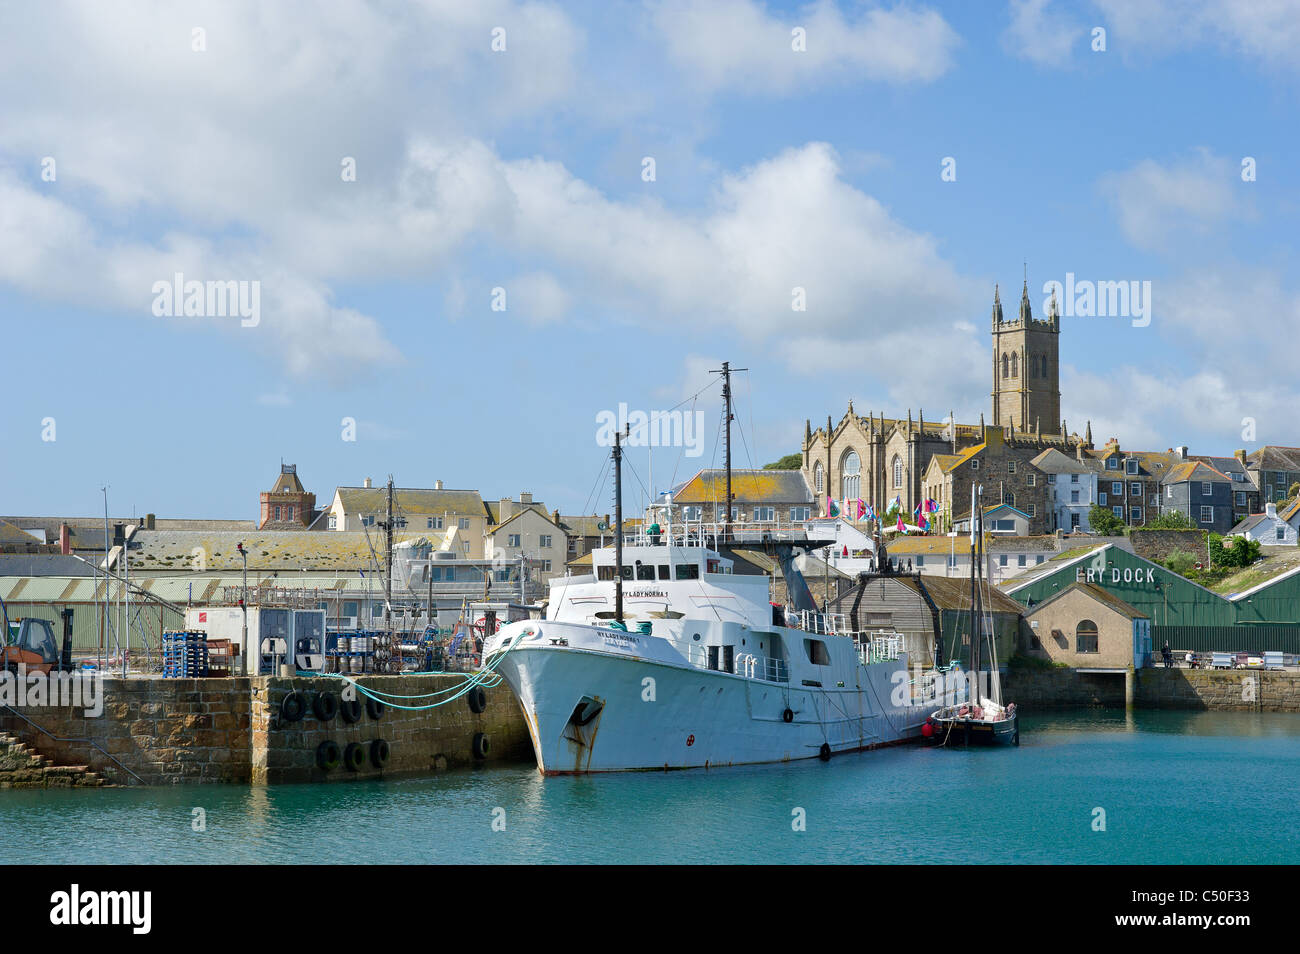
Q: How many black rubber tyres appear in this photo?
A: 11